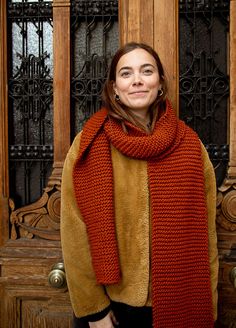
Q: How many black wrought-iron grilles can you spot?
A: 3